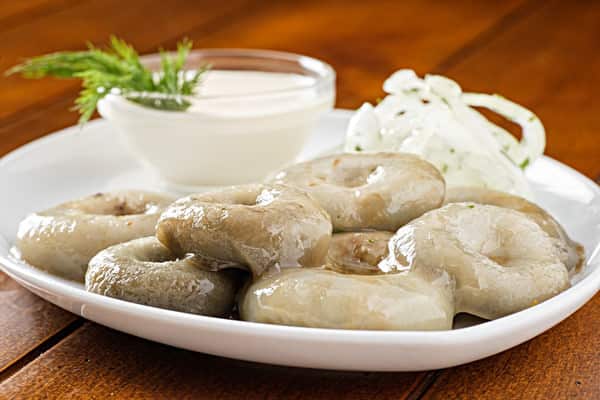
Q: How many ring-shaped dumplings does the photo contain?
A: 7